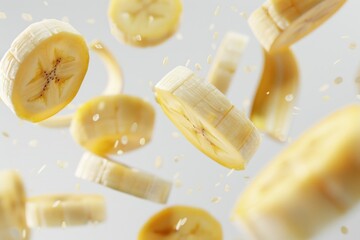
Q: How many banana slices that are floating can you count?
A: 11